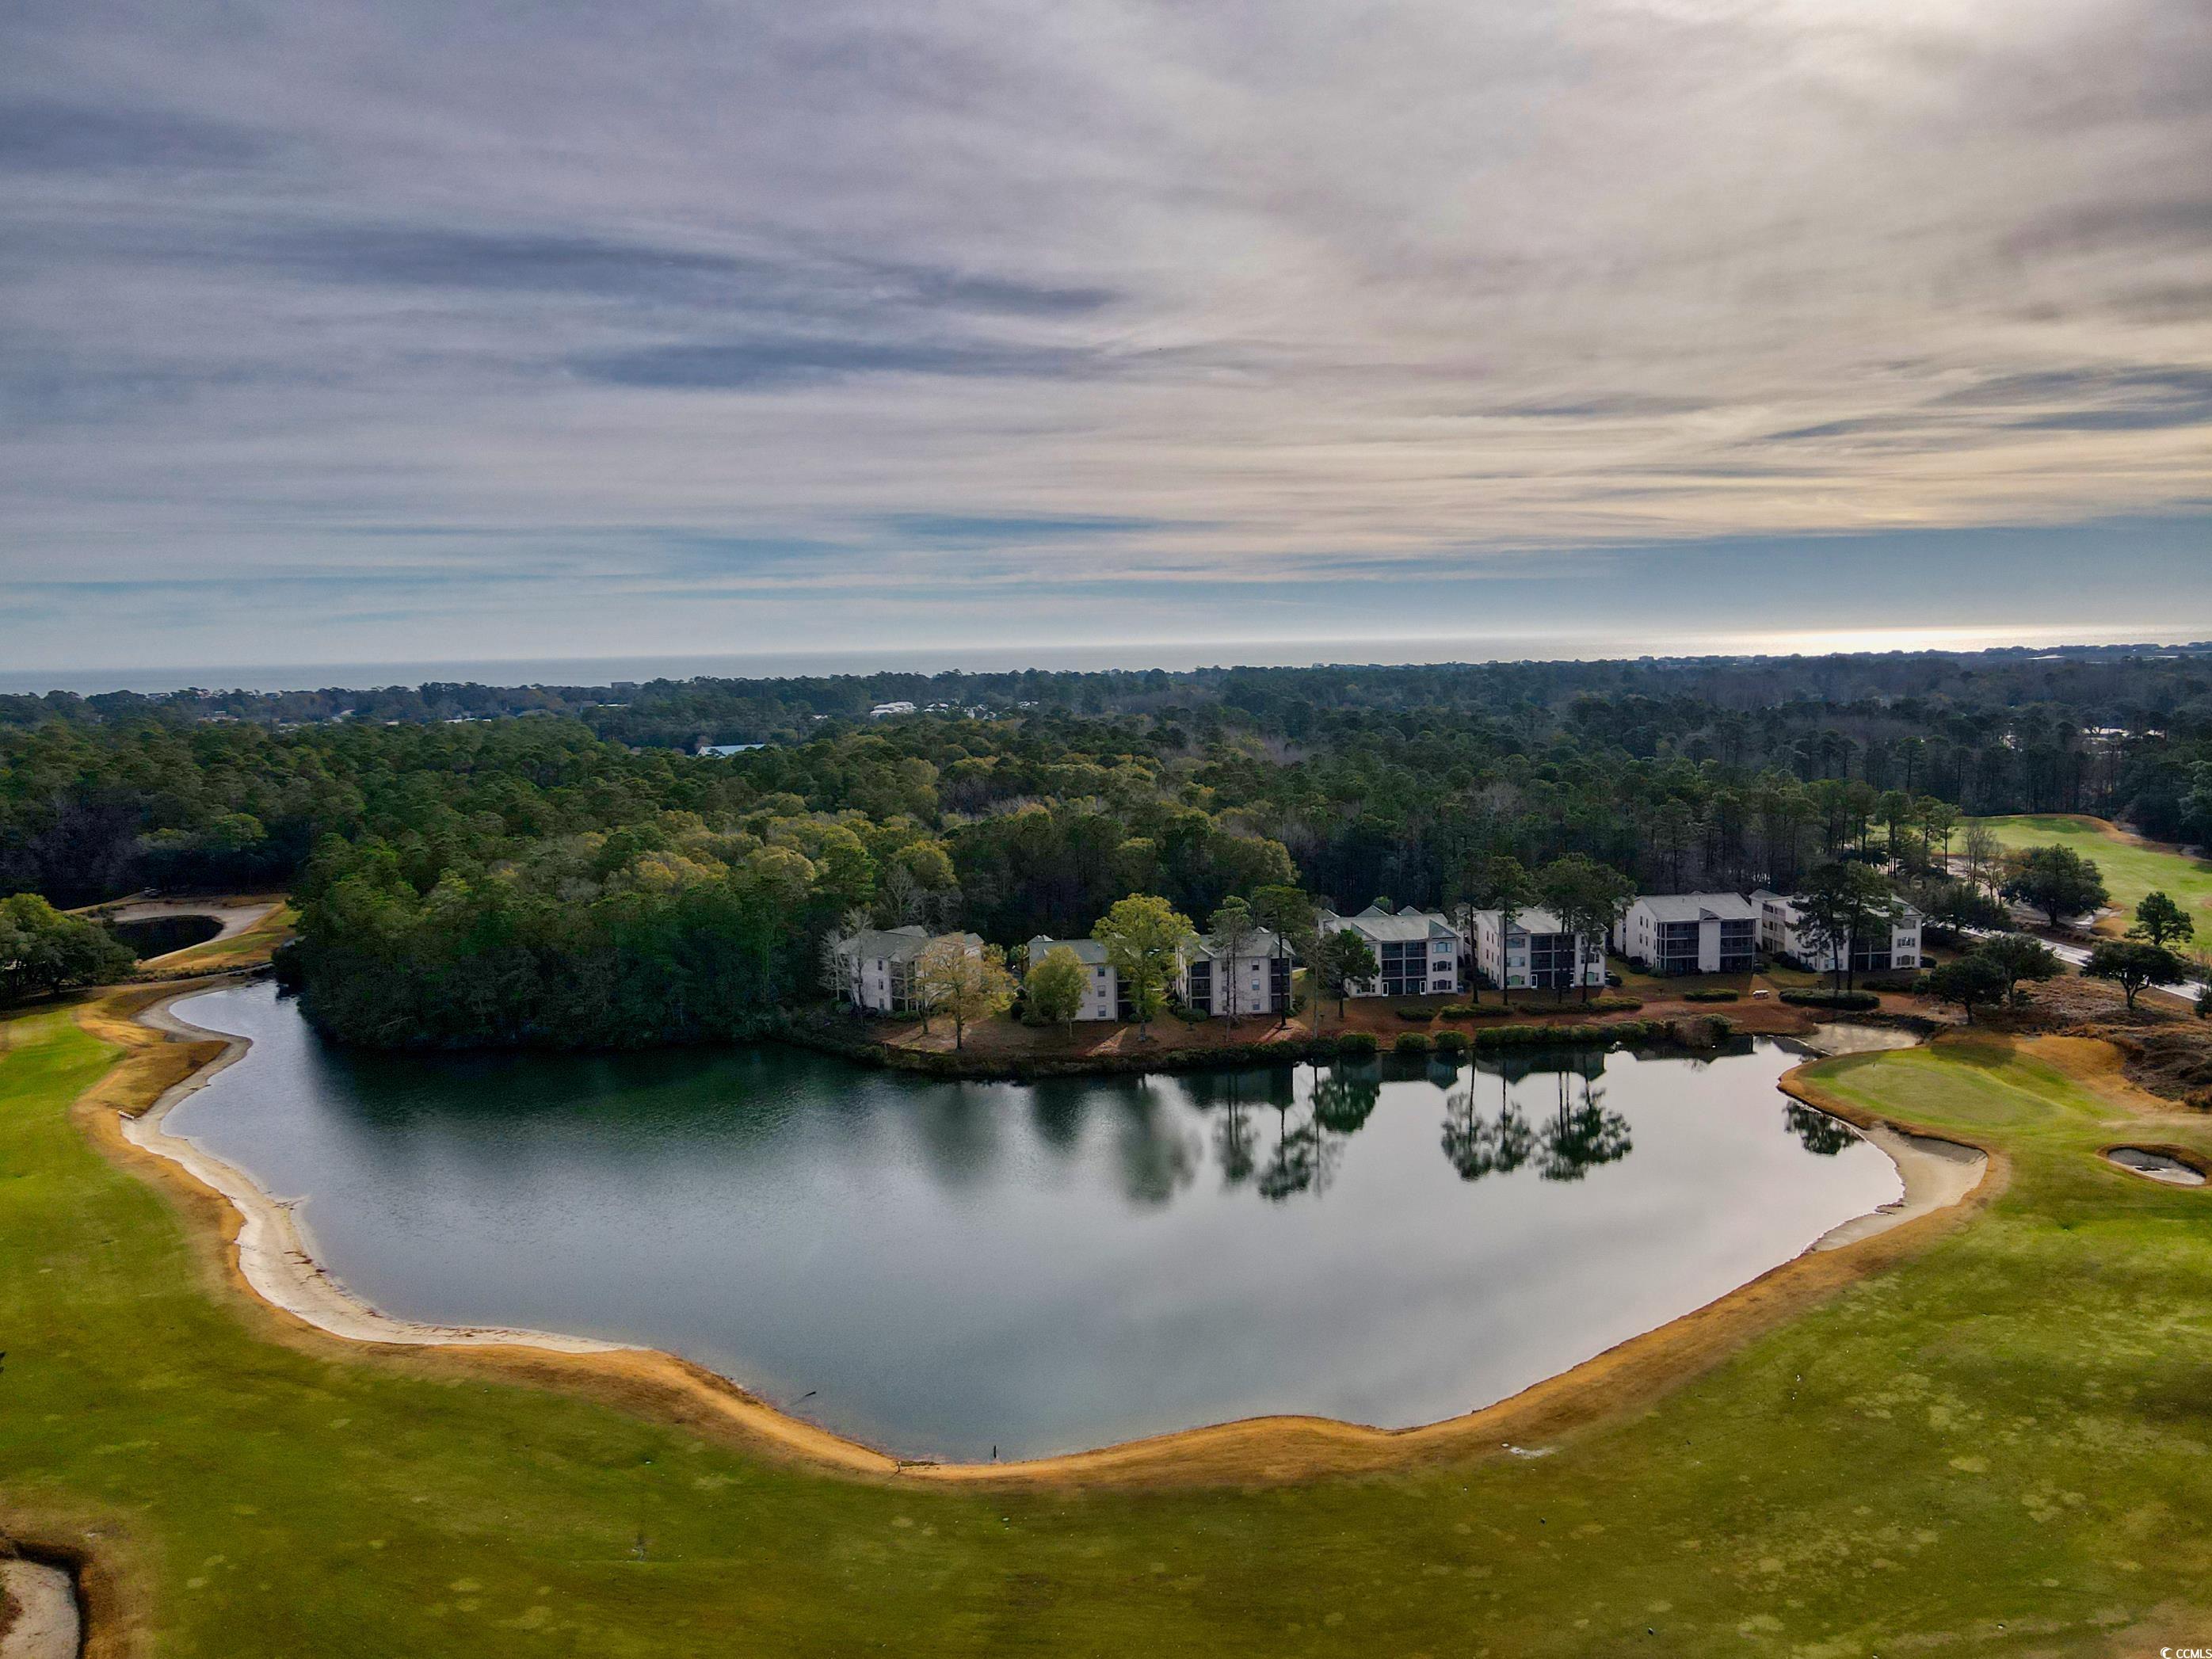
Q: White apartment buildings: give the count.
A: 7